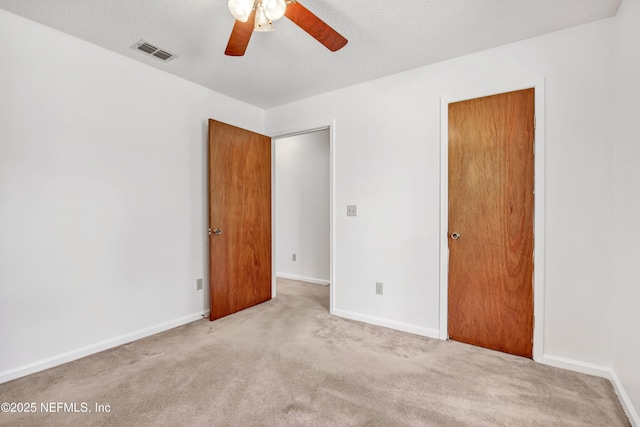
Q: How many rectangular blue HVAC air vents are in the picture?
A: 0